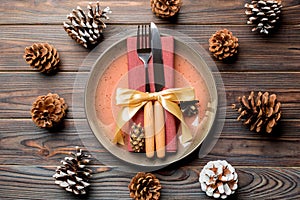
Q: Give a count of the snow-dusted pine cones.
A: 4